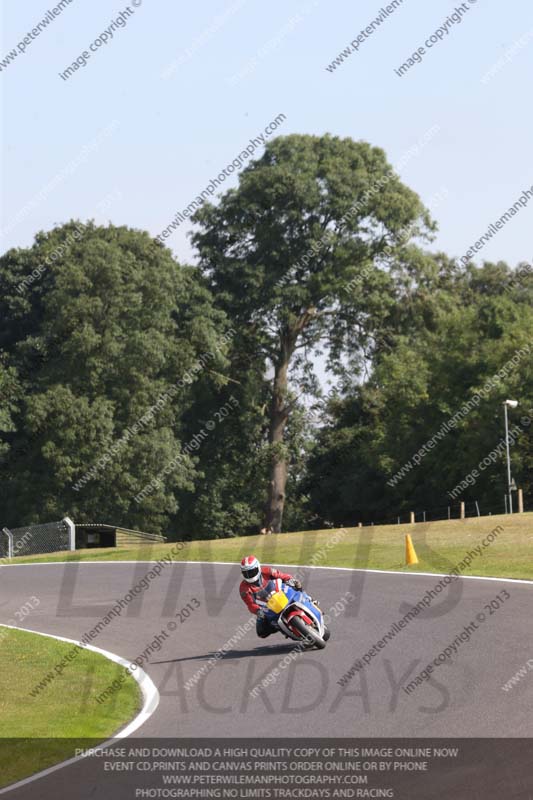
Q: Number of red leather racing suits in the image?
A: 1